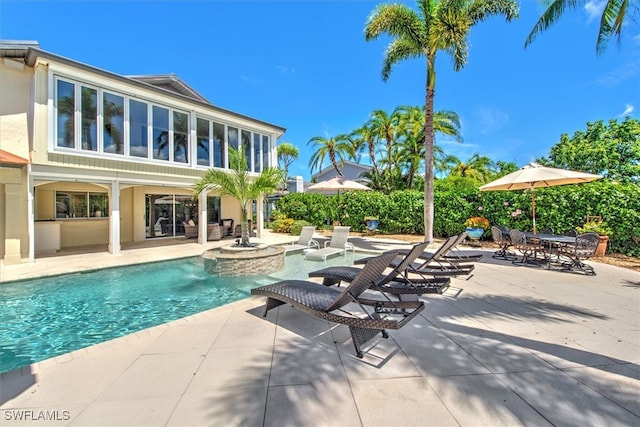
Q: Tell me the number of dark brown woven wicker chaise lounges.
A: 4